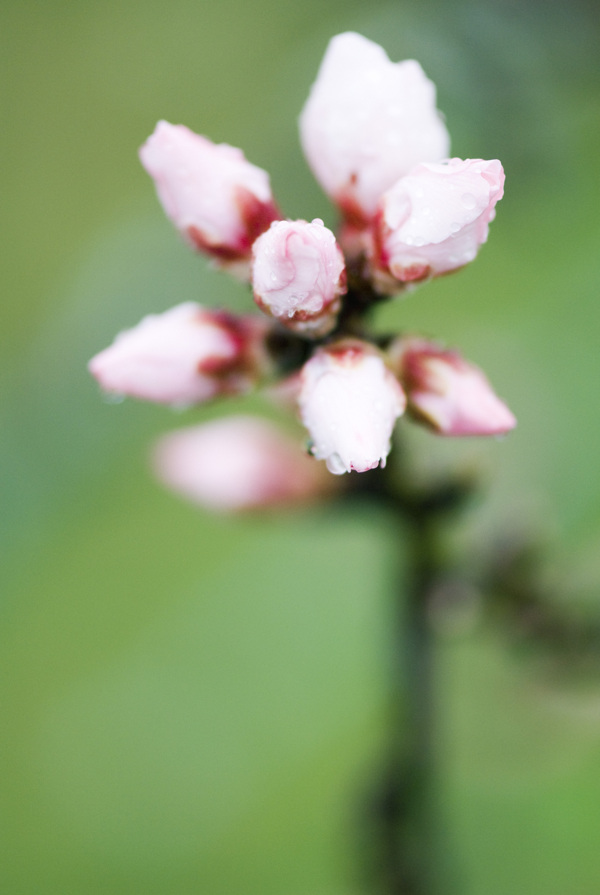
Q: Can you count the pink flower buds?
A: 8